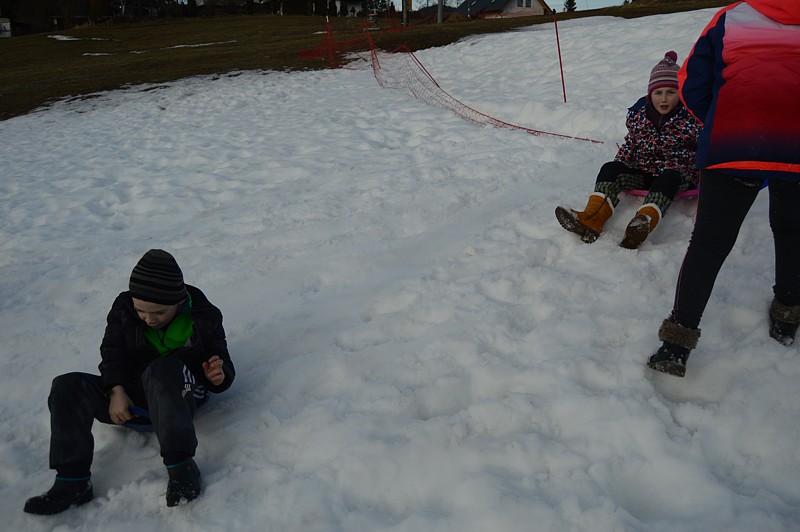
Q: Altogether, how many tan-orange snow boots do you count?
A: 2